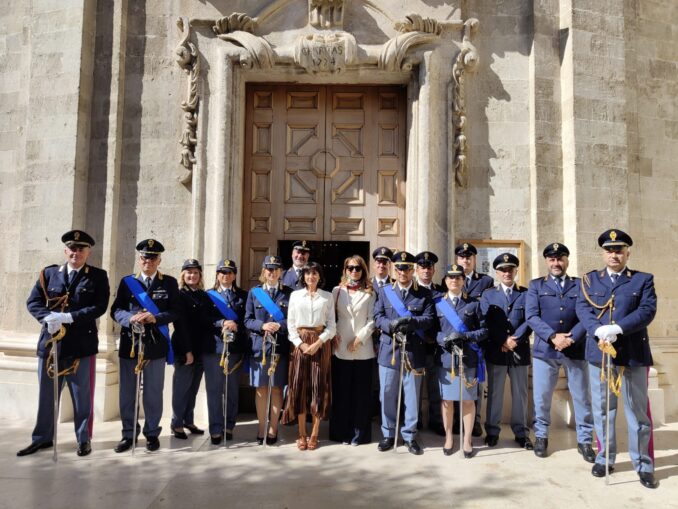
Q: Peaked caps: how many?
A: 14